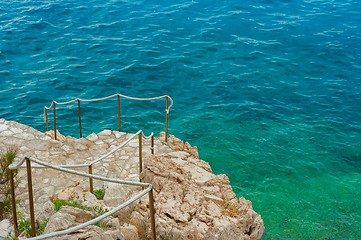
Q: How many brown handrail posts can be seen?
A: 11